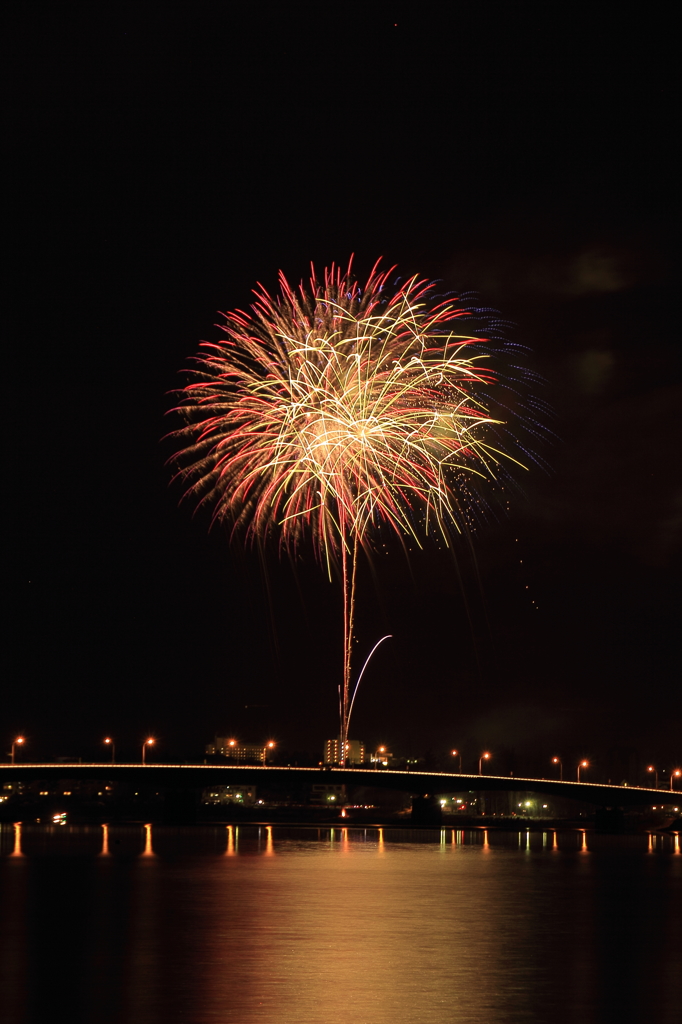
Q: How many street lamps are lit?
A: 13